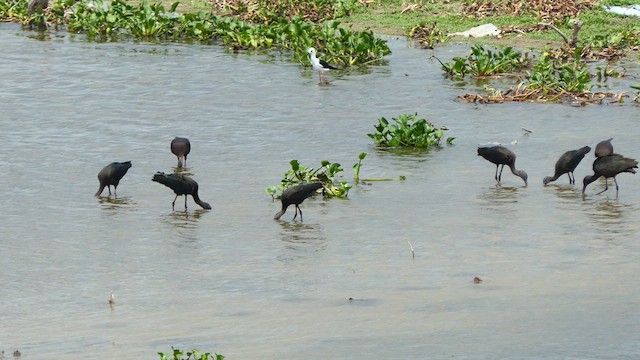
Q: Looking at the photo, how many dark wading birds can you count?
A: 8